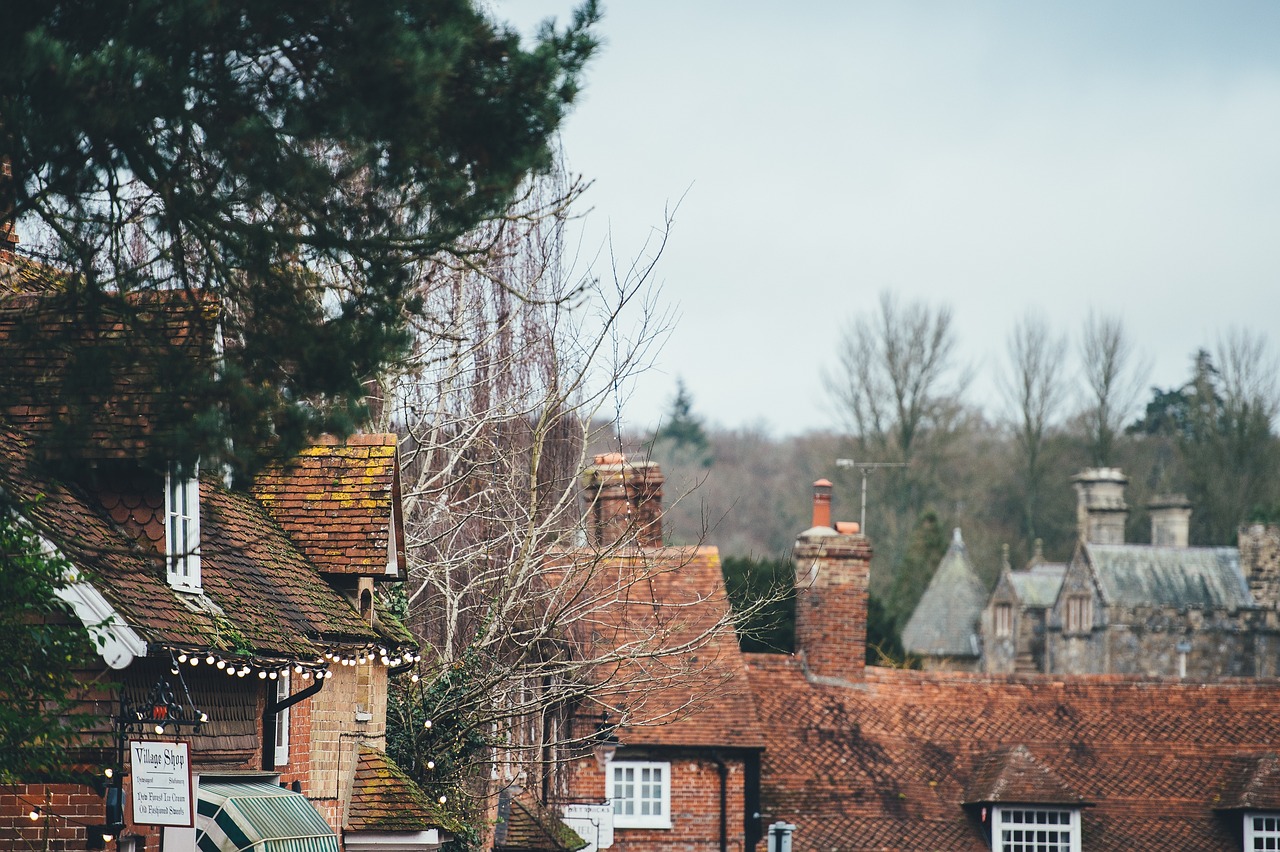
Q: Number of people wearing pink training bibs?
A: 0